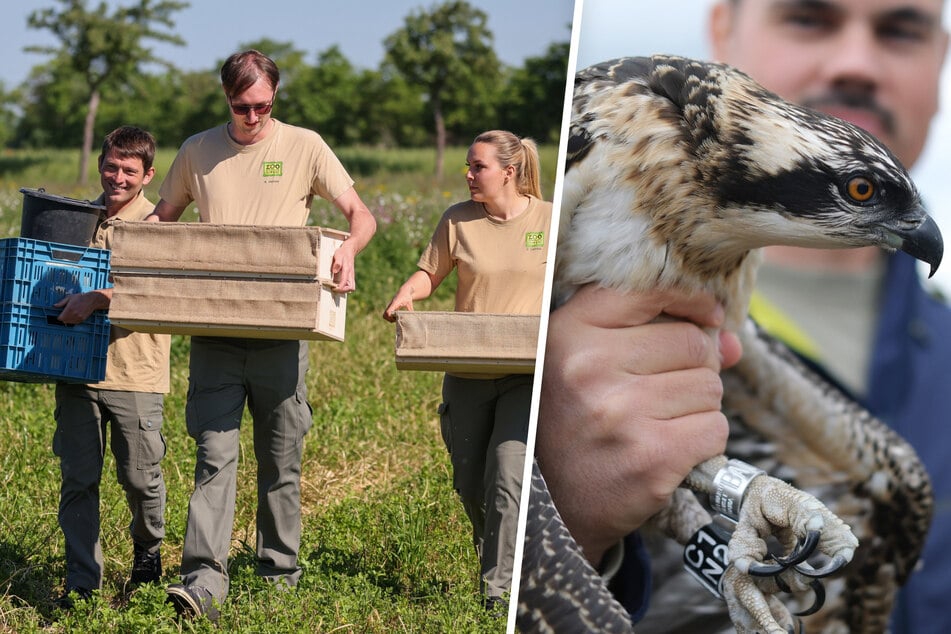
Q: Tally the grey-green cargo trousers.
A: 3